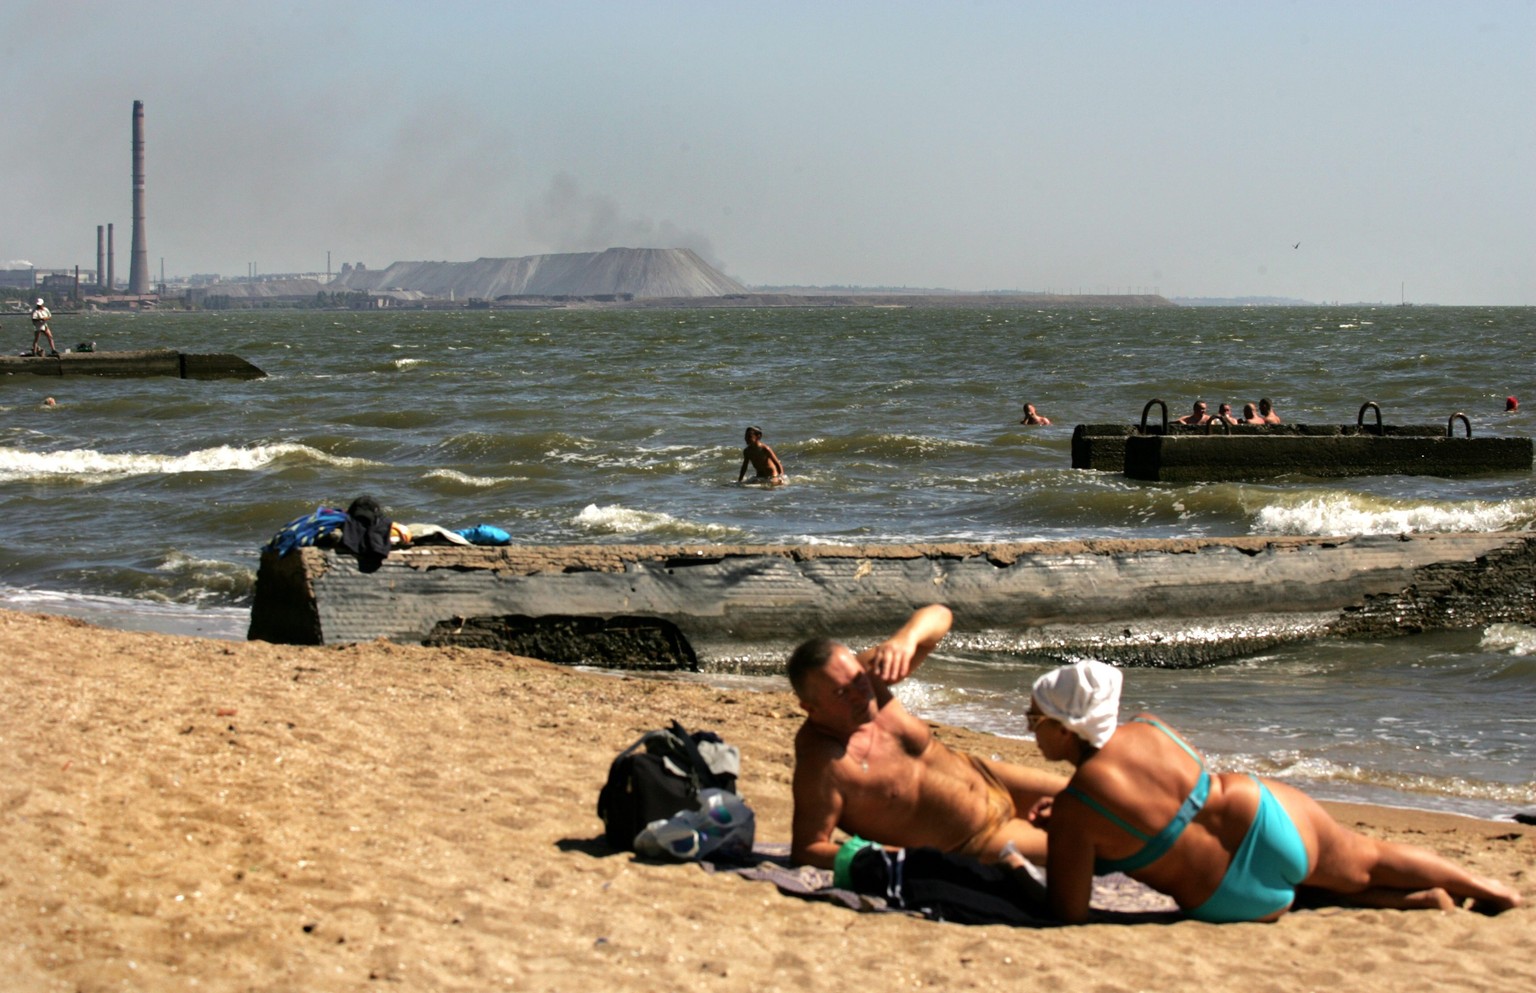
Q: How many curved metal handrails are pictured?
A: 4